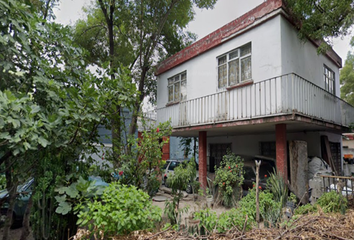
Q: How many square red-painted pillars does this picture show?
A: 2